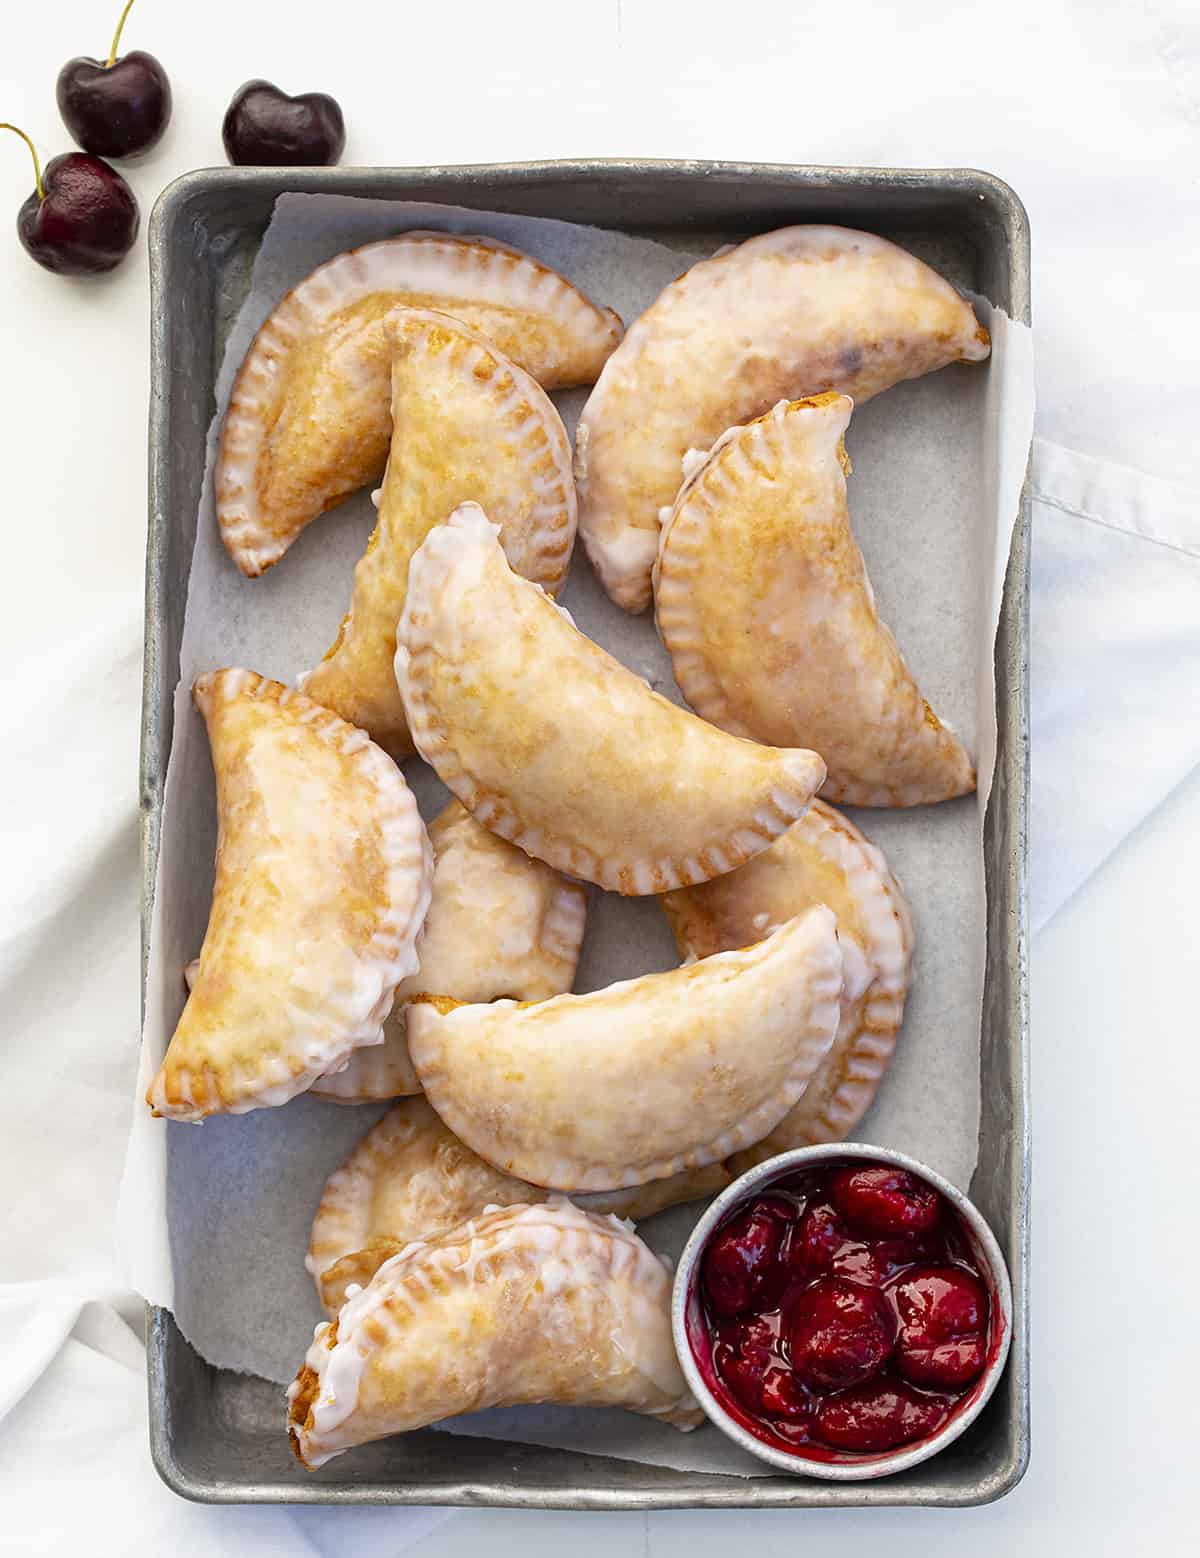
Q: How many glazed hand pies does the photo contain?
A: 11